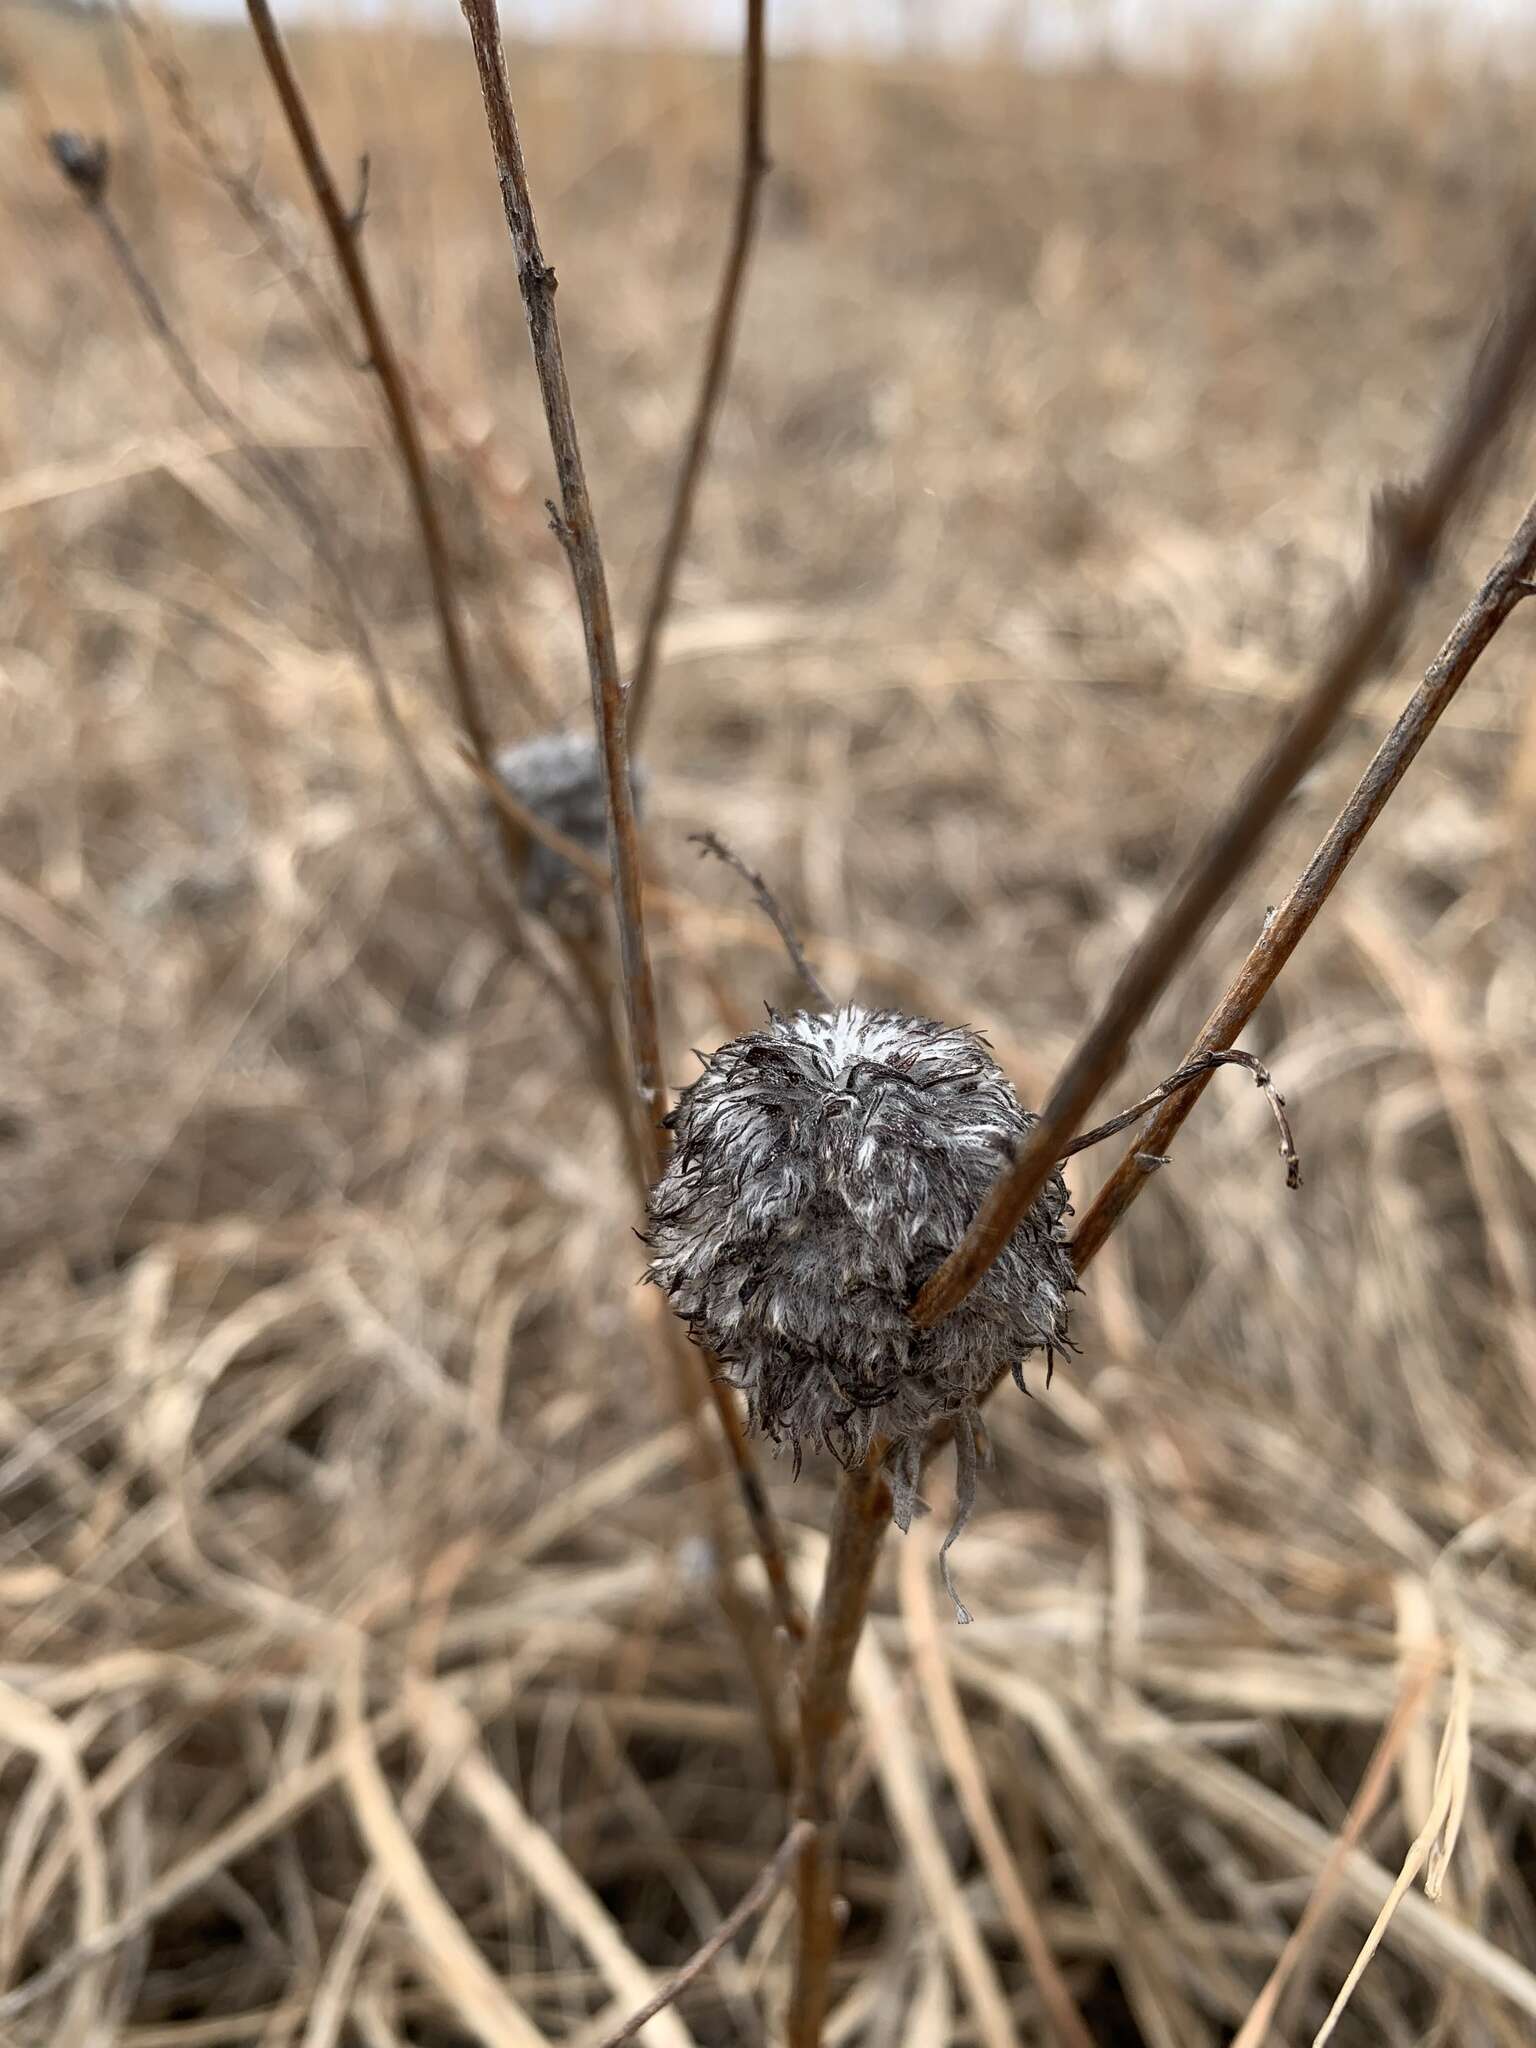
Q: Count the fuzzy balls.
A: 2